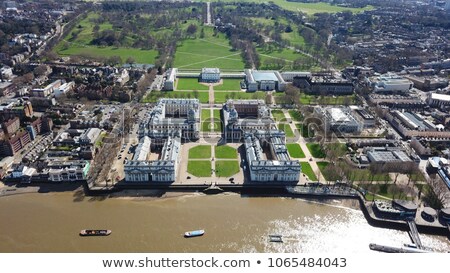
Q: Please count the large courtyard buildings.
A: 4